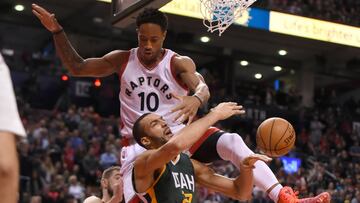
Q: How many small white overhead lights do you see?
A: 6